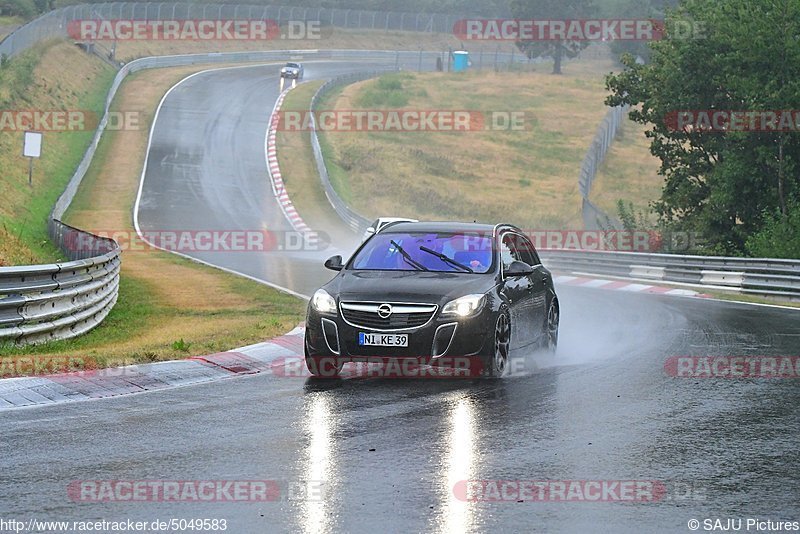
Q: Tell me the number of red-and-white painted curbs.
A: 3